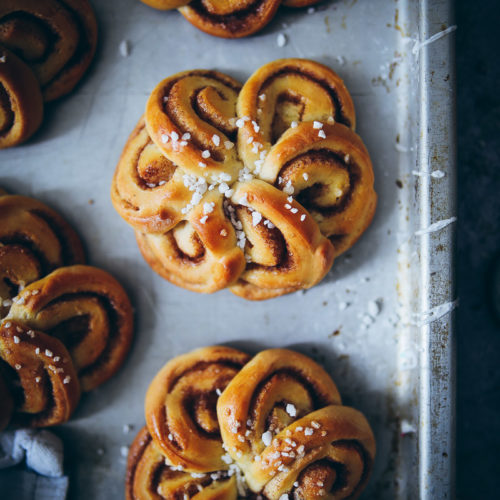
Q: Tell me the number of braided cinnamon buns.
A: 5